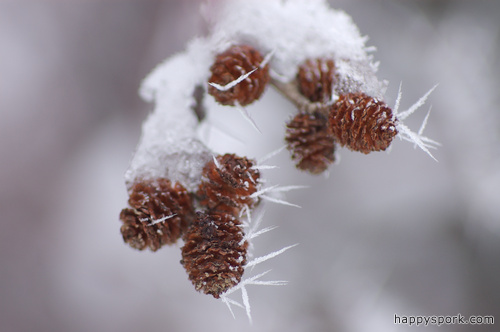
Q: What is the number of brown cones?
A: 7